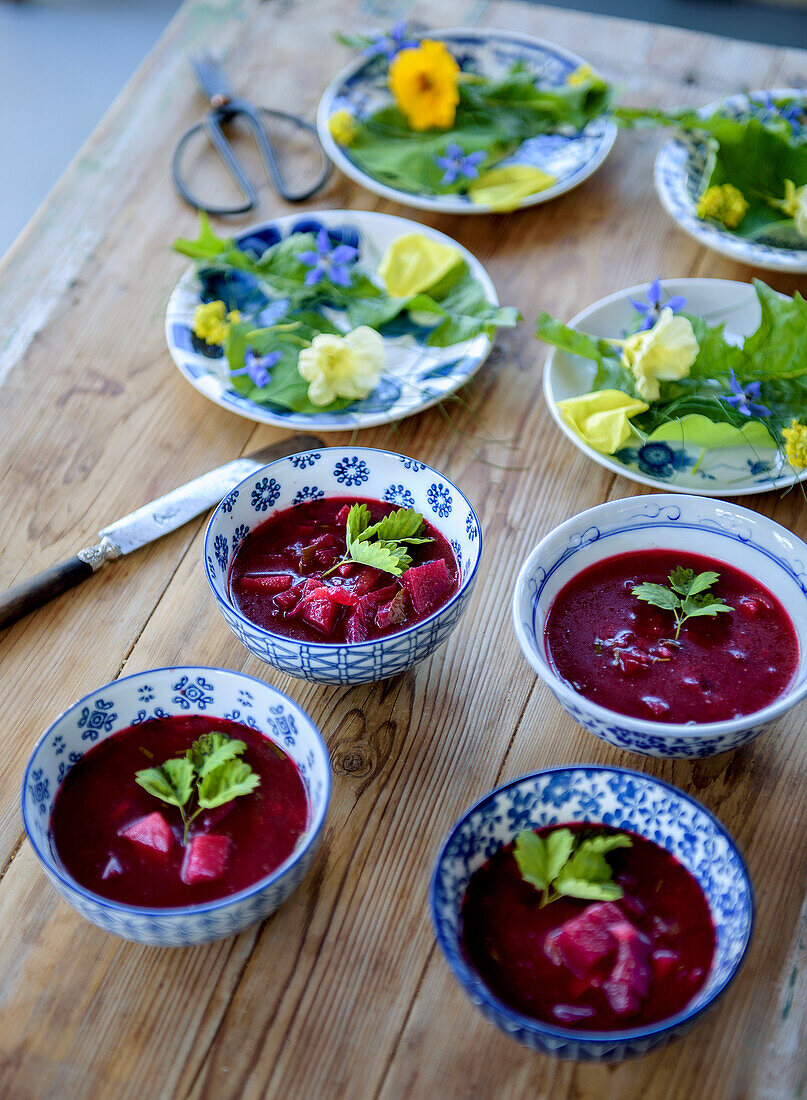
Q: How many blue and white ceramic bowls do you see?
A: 4